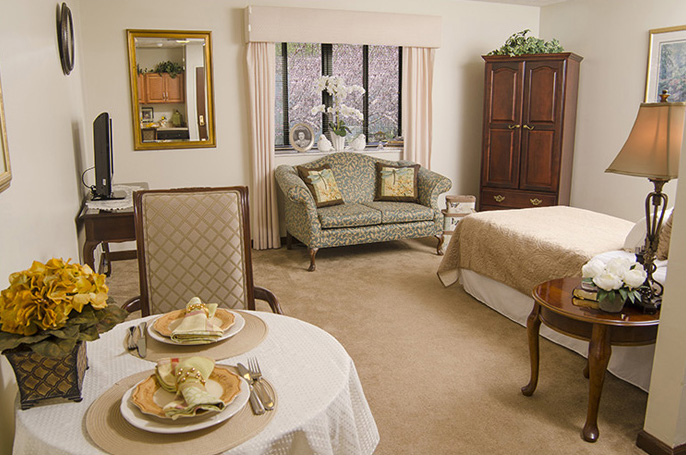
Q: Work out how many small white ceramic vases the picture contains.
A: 1